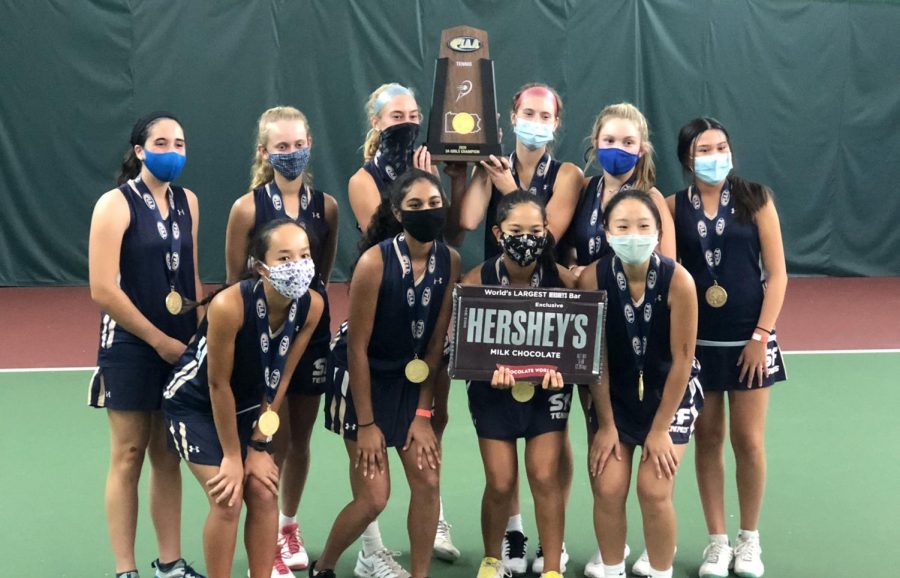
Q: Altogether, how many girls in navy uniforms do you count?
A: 10